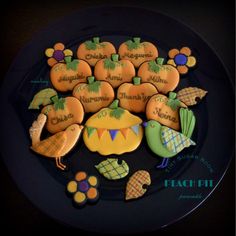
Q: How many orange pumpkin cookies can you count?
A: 9